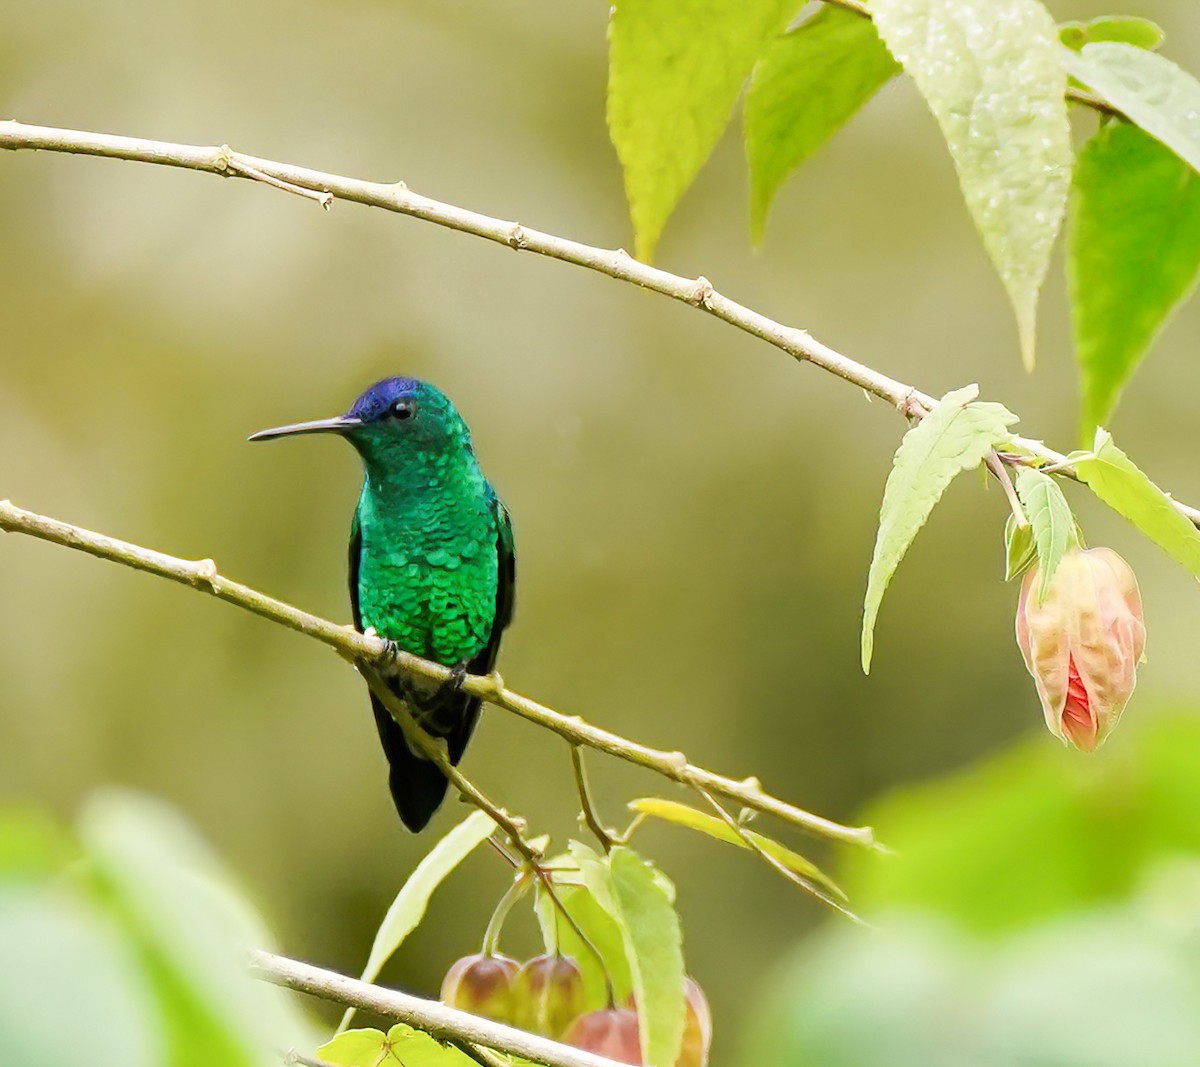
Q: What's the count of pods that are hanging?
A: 5